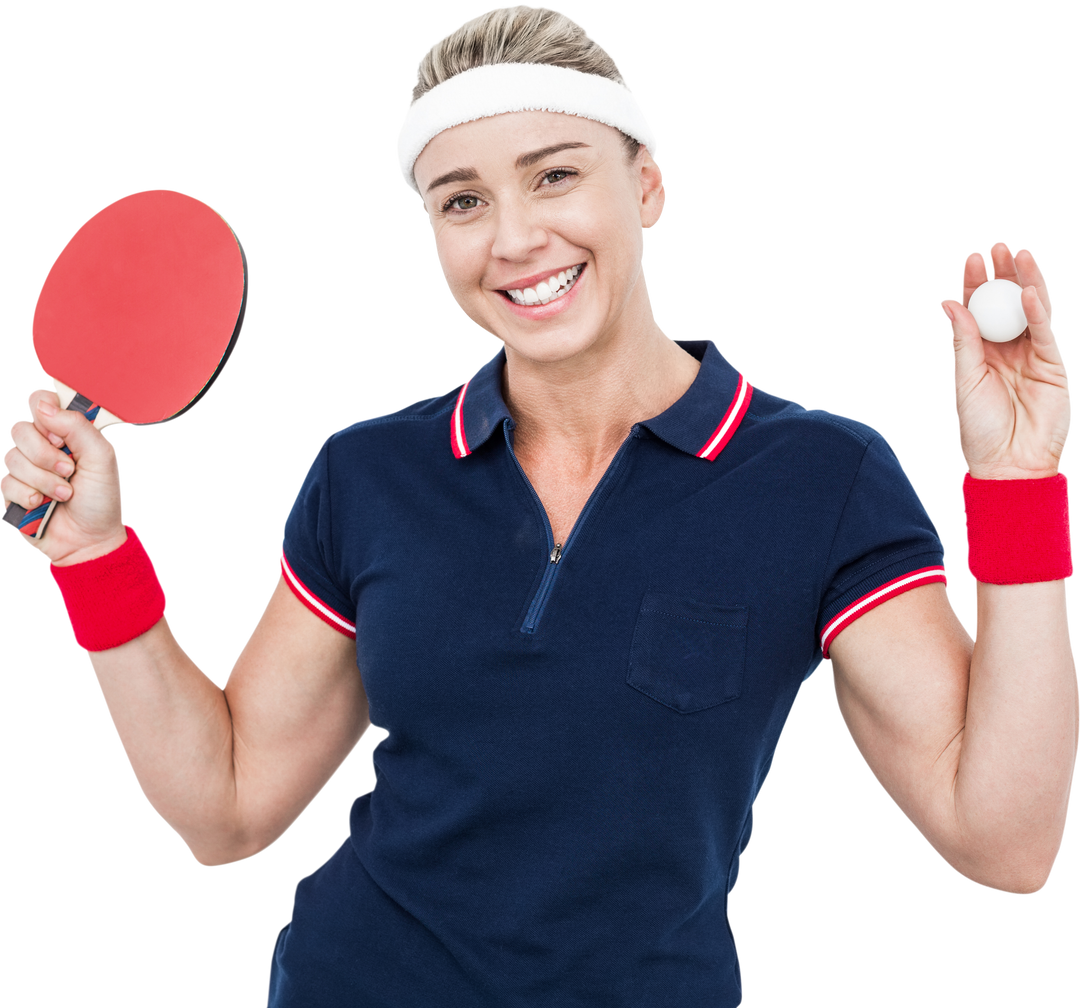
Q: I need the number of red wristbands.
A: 2